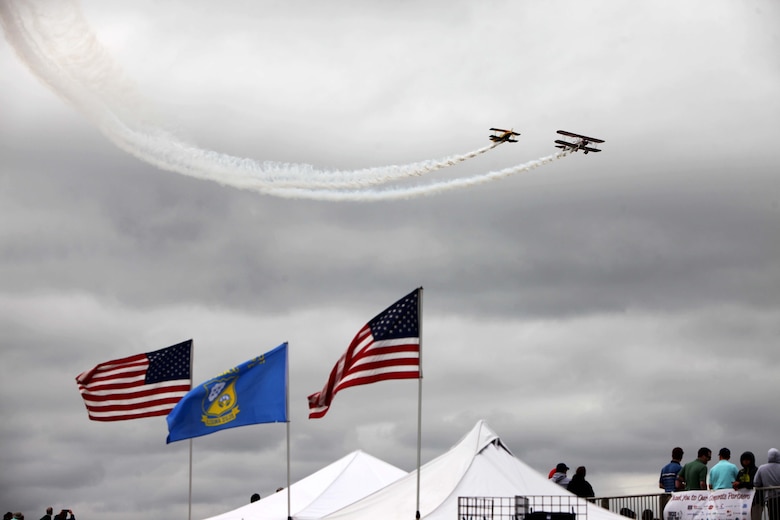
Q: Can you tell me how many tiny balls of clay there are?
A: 0